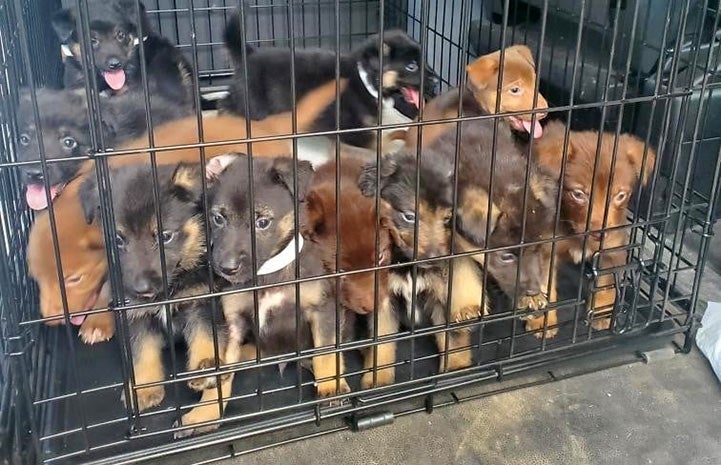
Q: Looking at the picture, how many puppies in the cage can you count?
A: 11